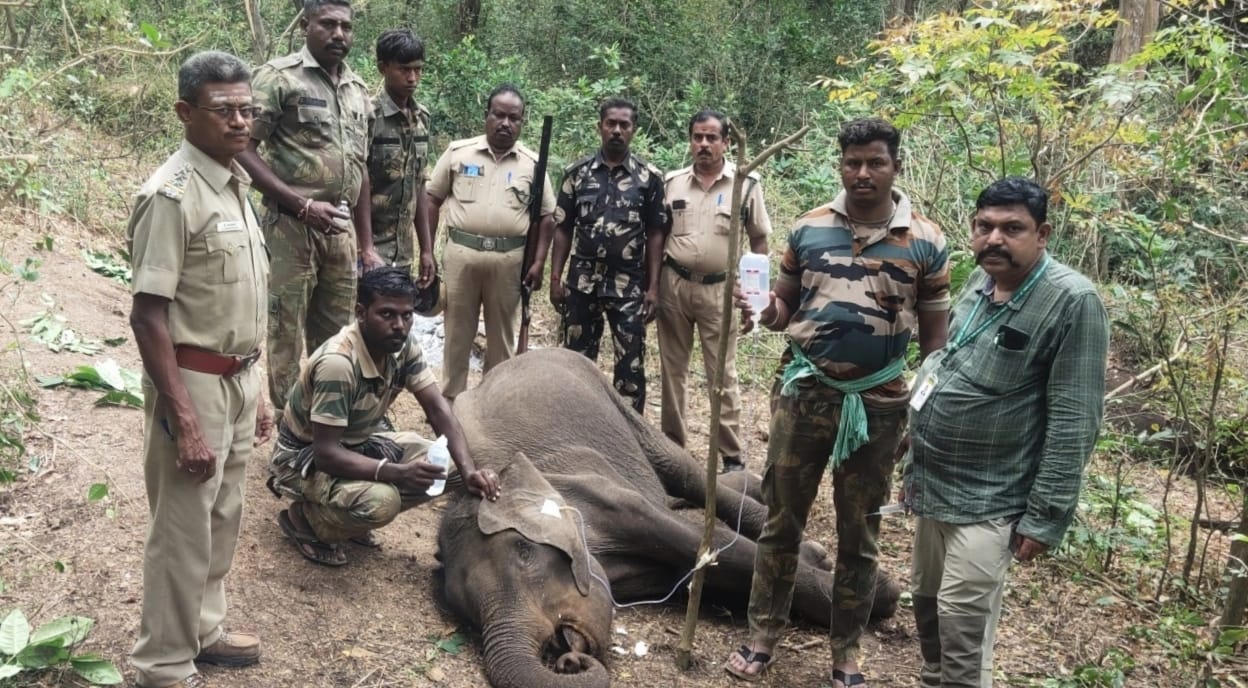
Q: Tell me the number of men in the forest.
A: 9